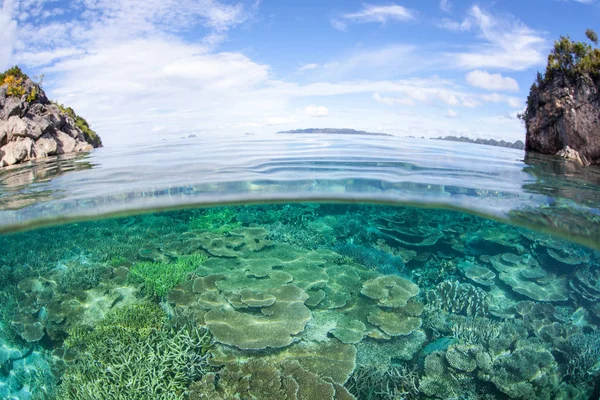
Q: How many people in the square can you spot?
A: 0